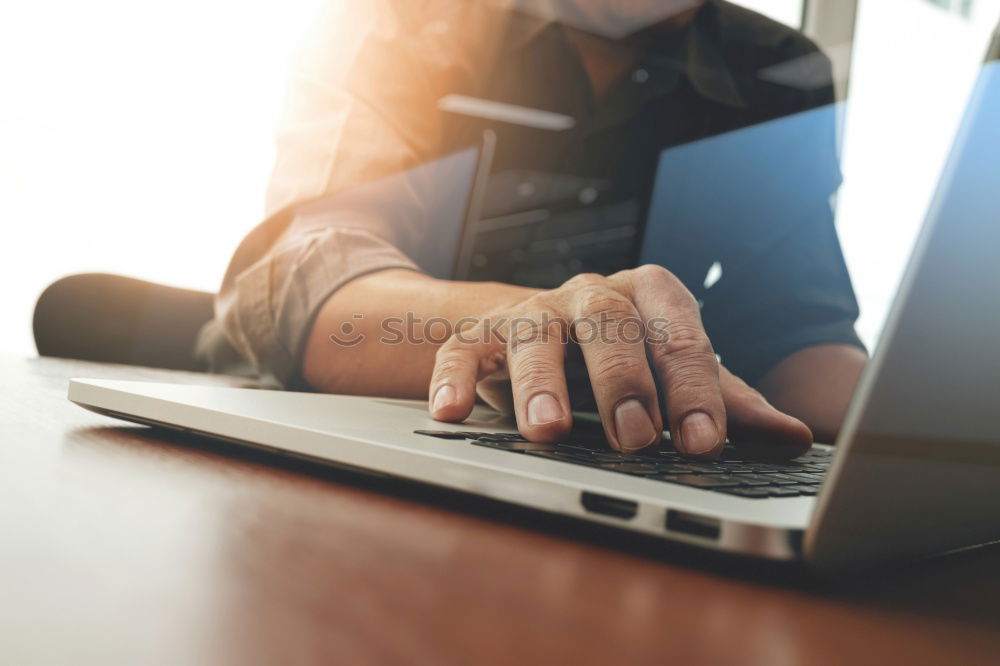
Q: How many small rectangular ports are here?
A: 2